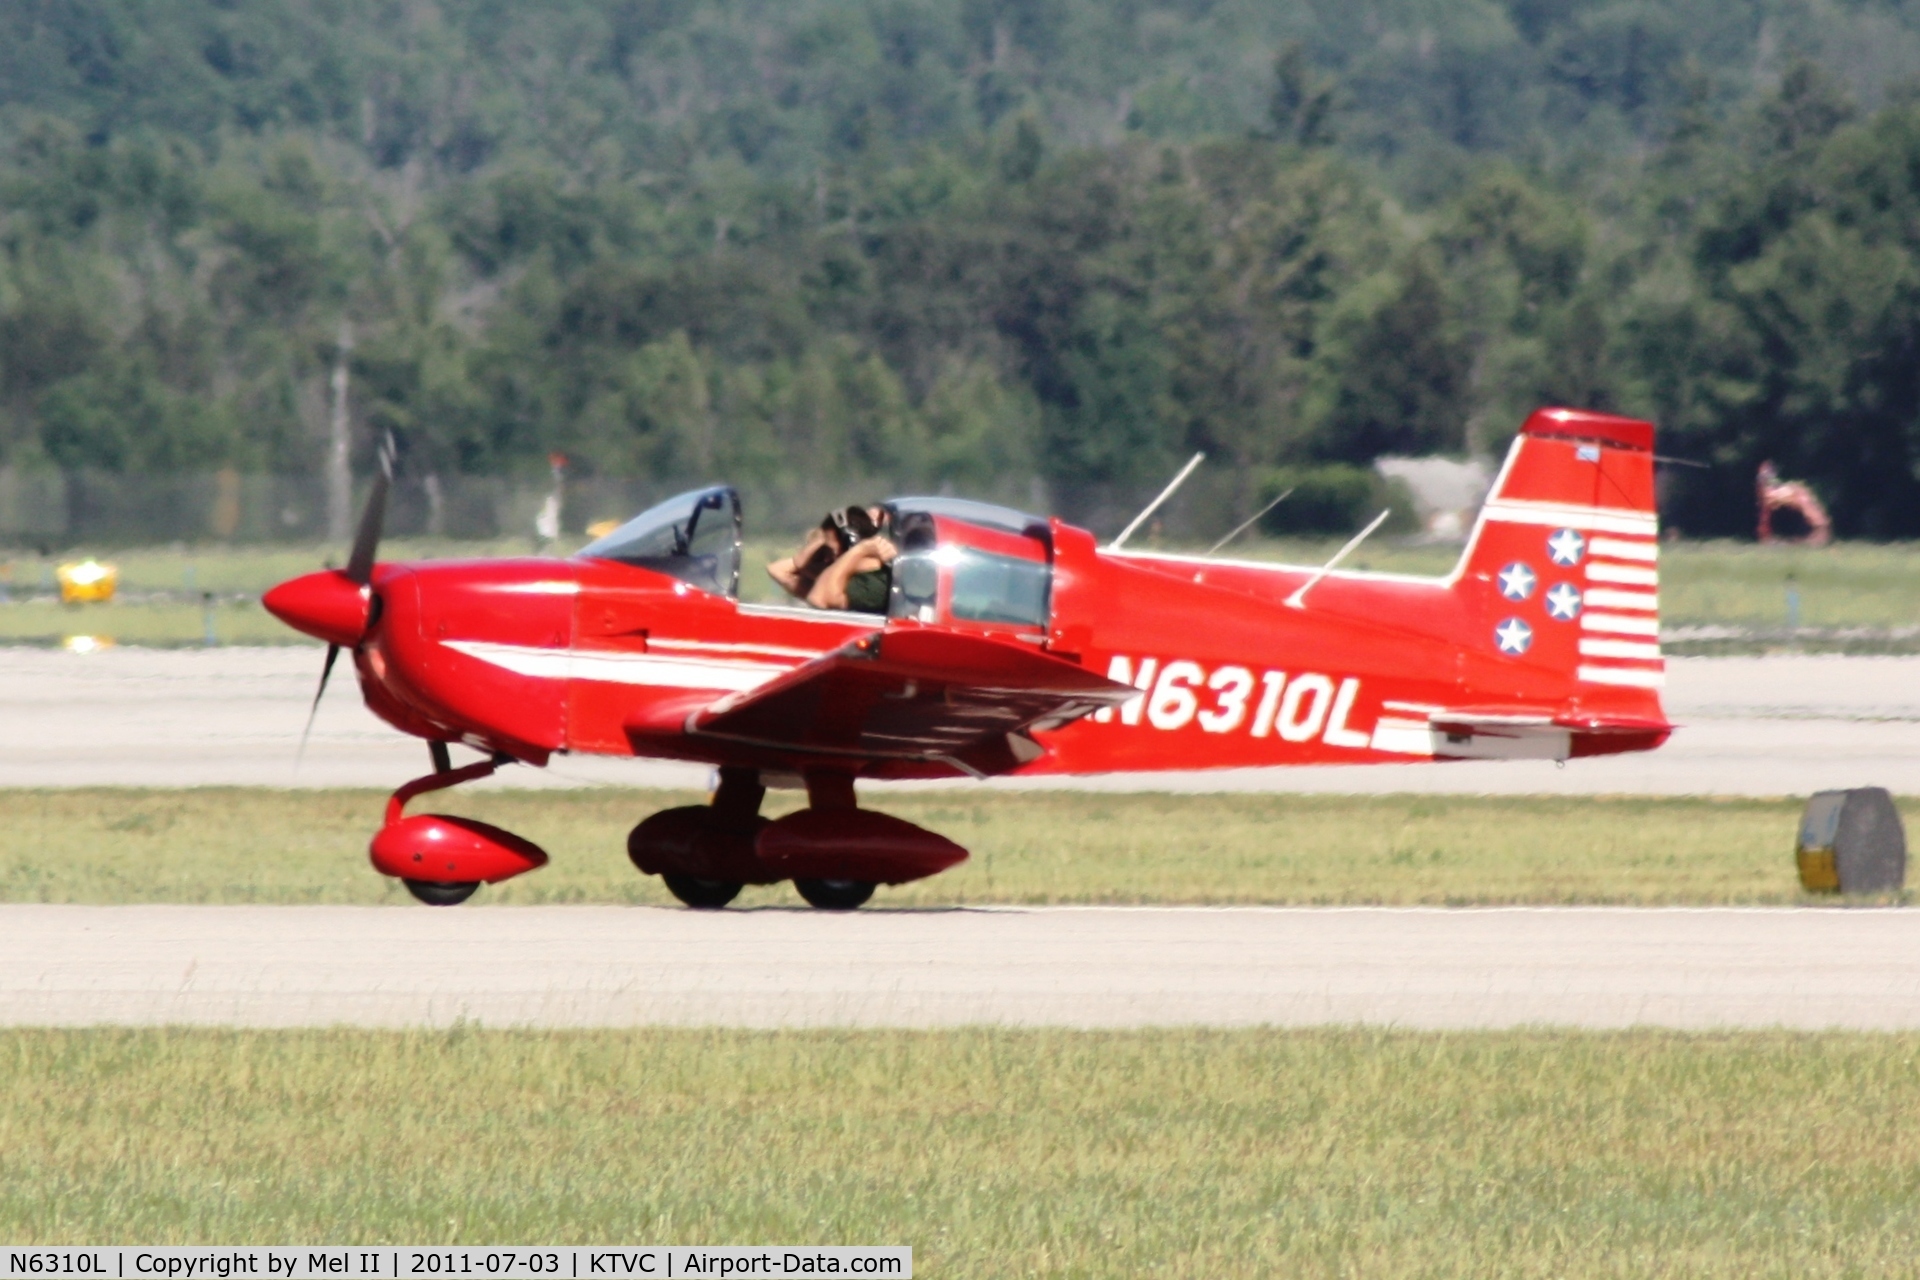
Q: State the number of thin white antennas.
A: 3